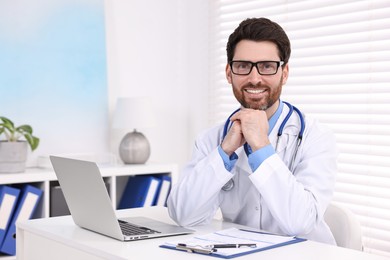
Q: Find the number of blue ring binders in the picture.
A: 4